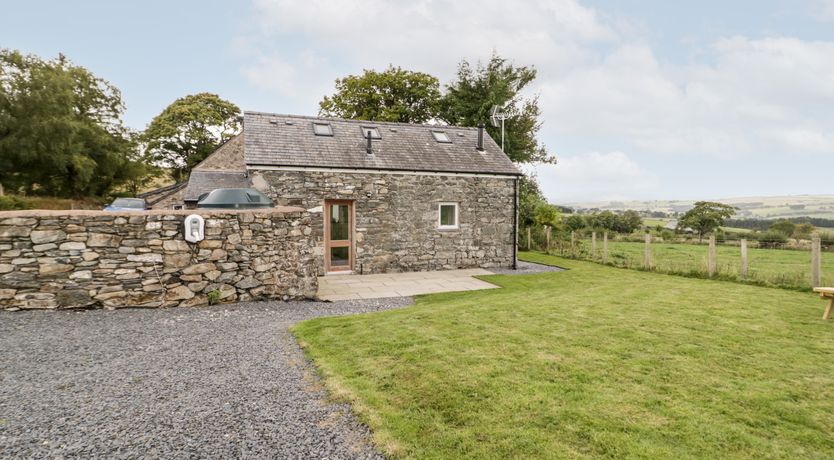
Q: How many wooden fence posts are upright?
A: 9